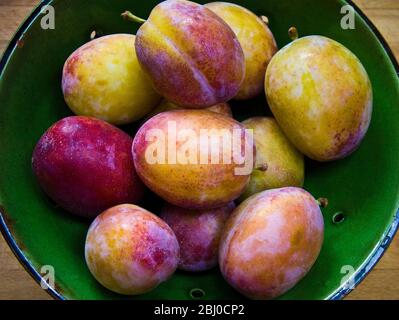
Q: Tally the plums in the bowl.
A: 11